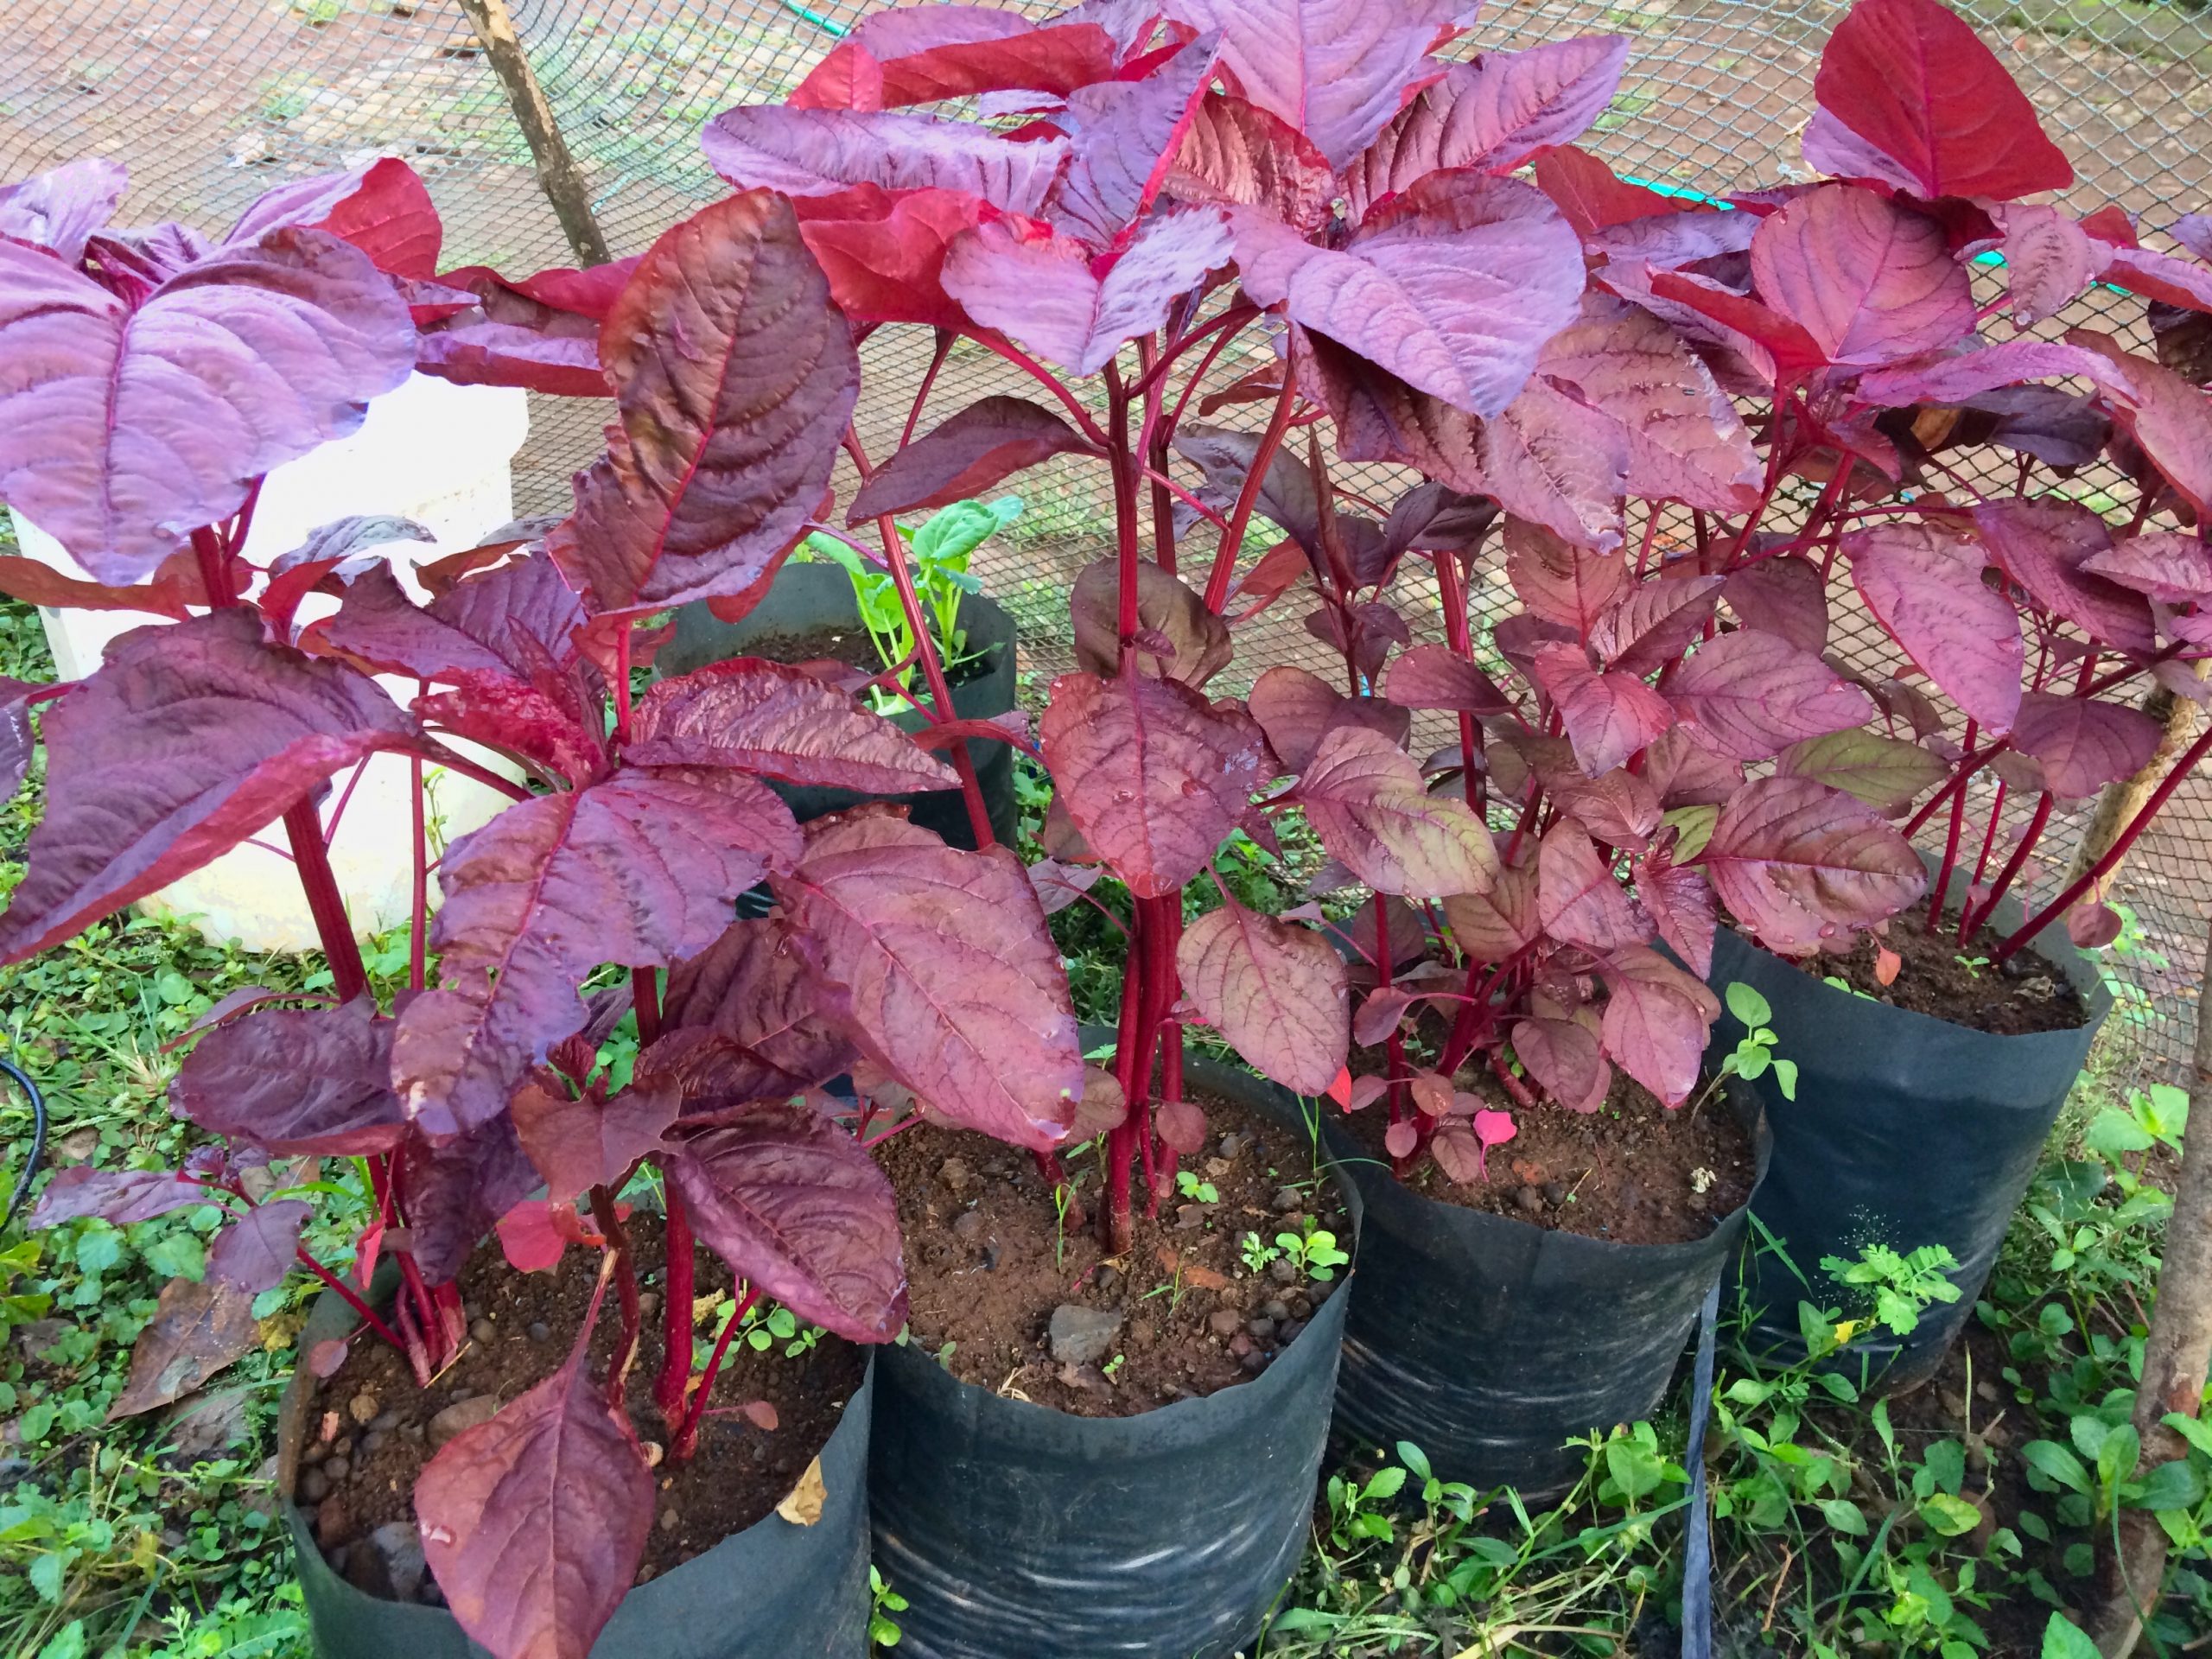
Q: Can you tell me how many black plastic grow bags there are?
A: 5